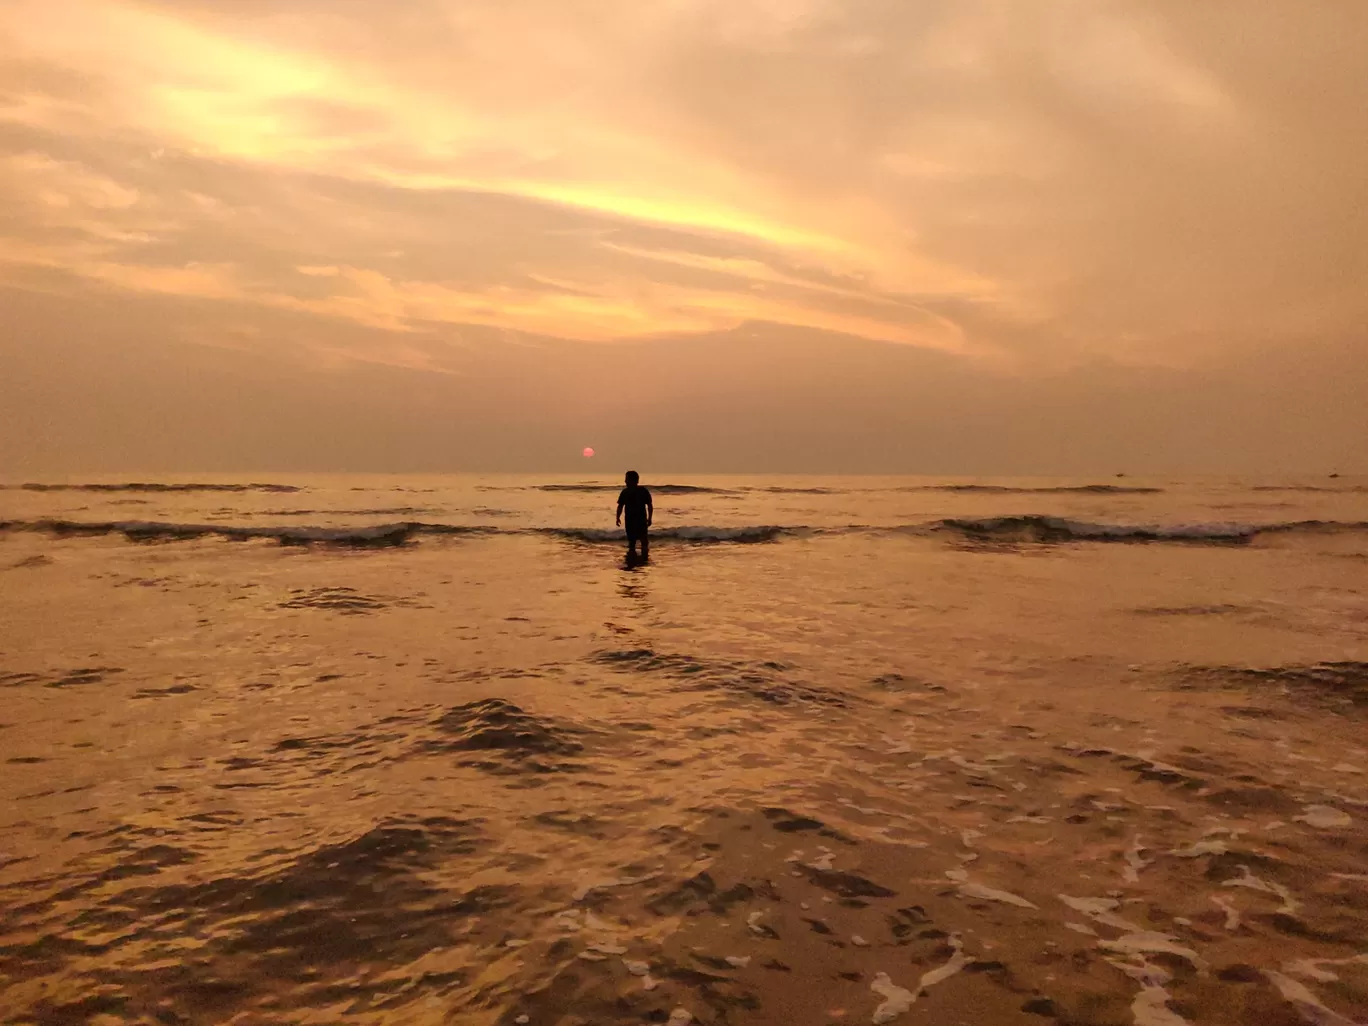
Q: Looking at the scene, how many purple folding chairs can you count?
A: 0